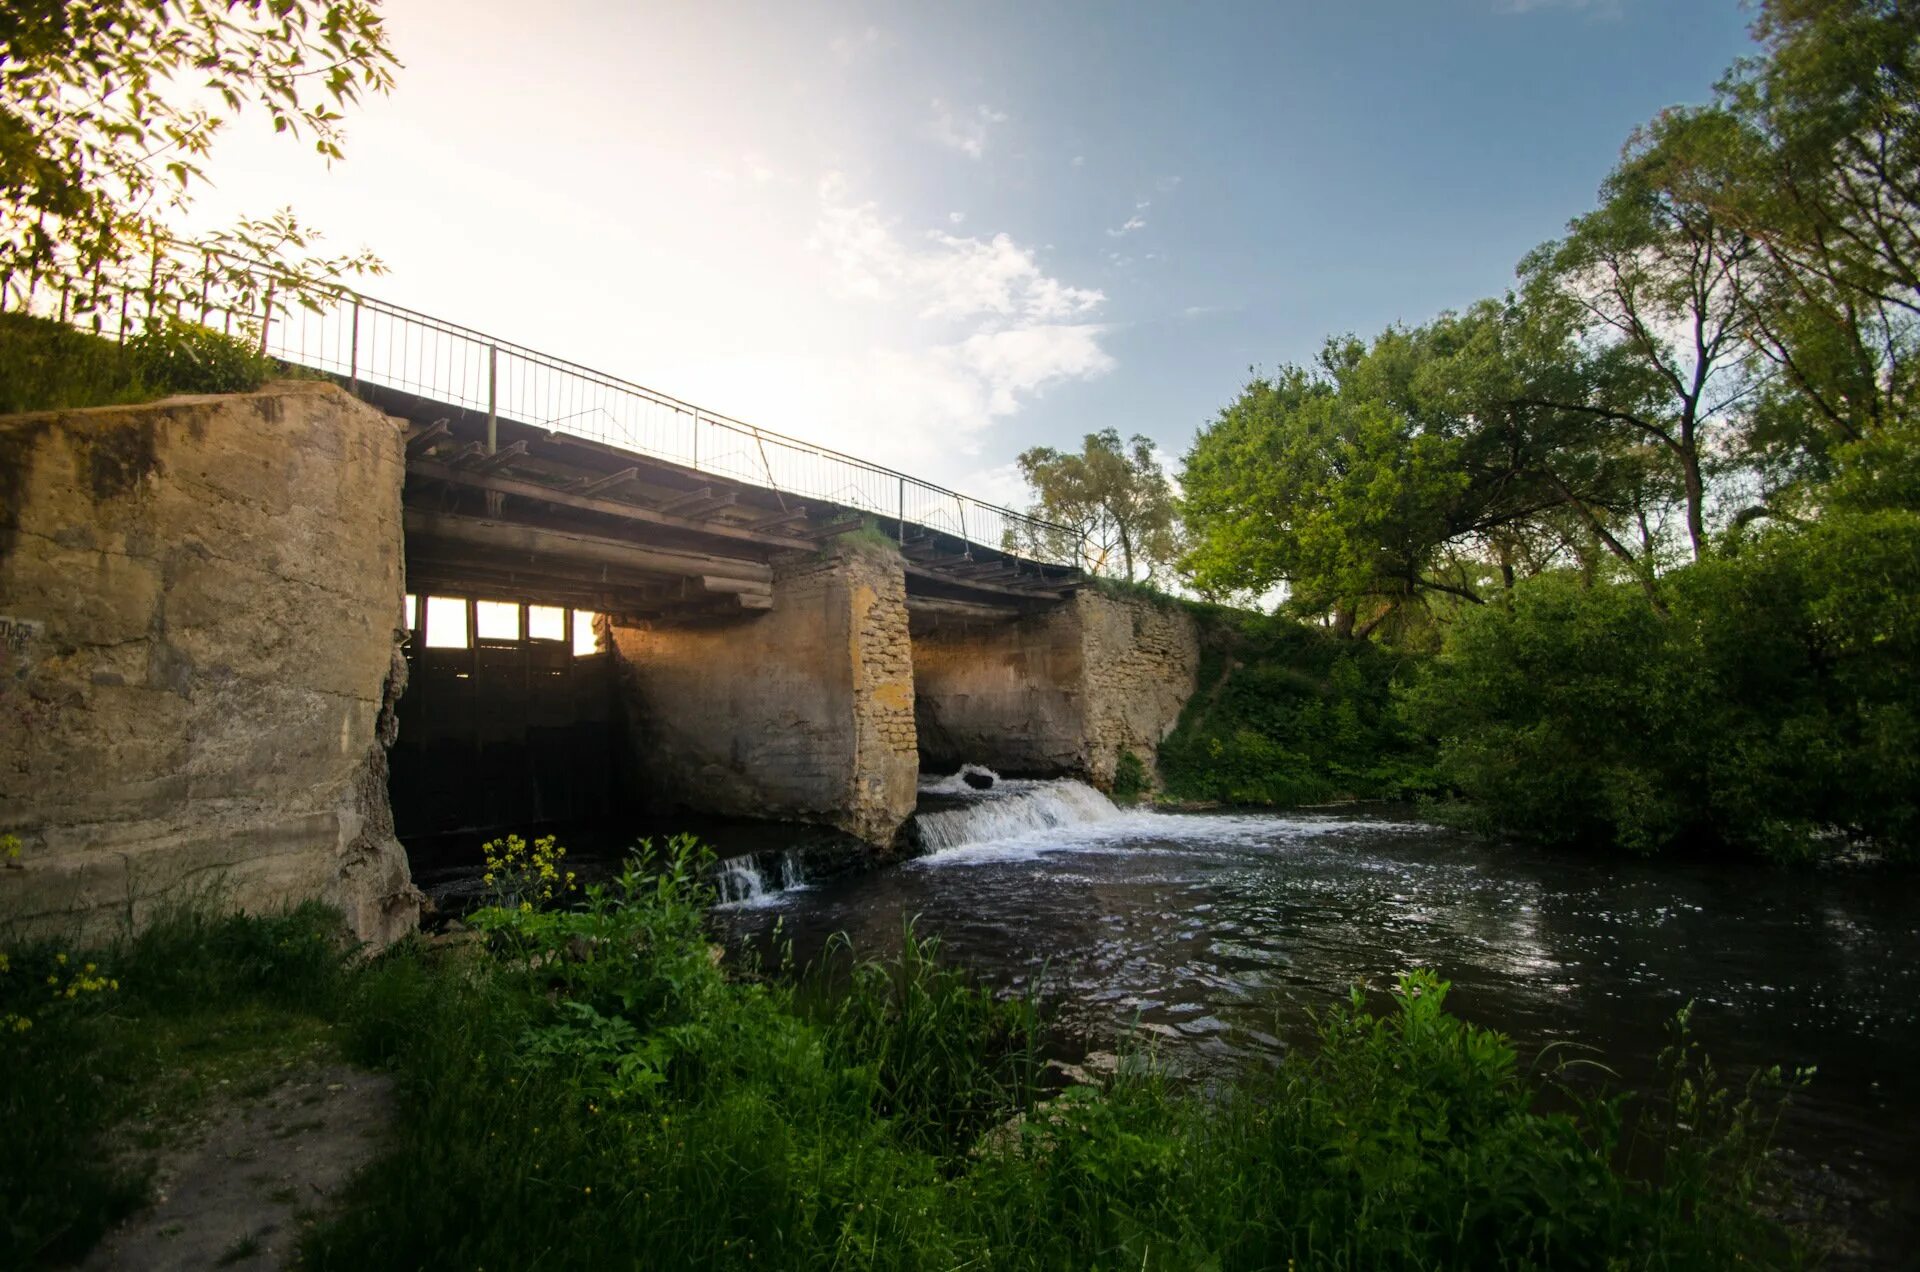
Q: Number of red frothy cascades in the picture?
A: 0